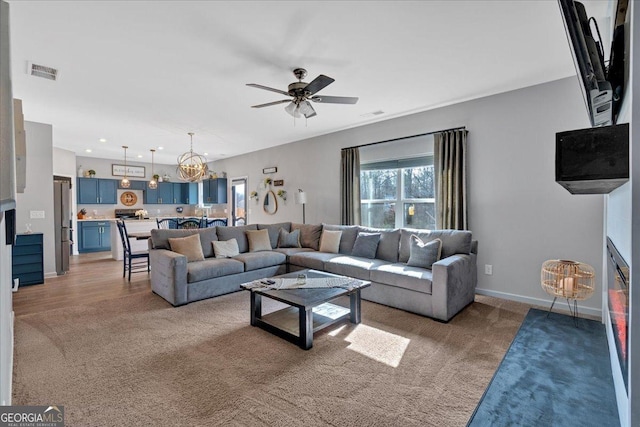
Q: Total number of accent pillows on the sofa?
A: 7